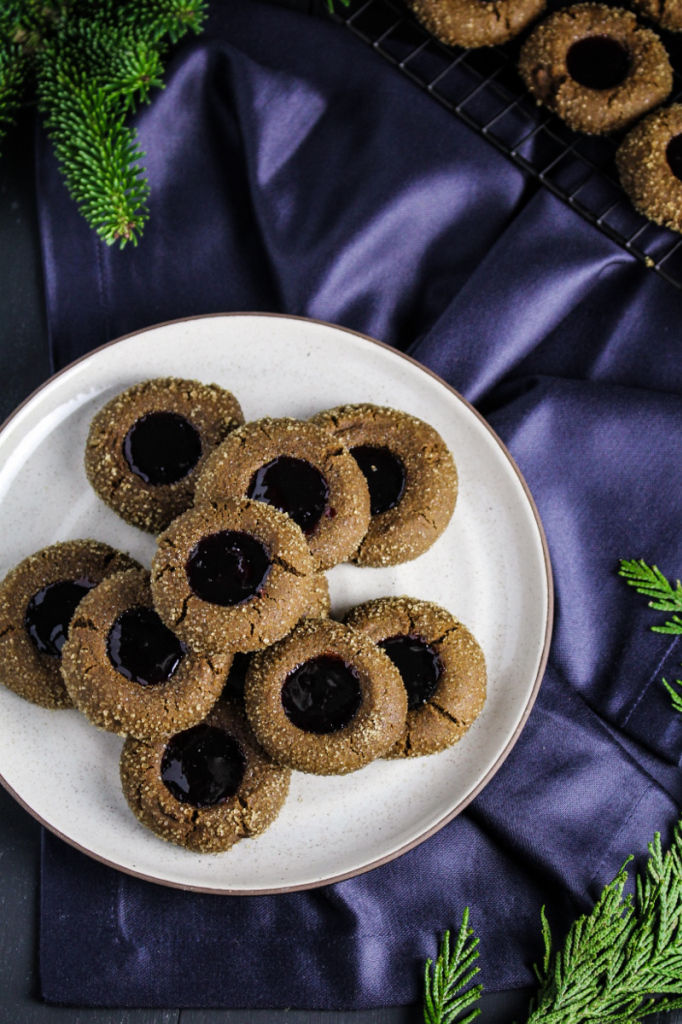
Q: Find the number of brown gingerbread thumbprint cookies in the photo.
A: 14